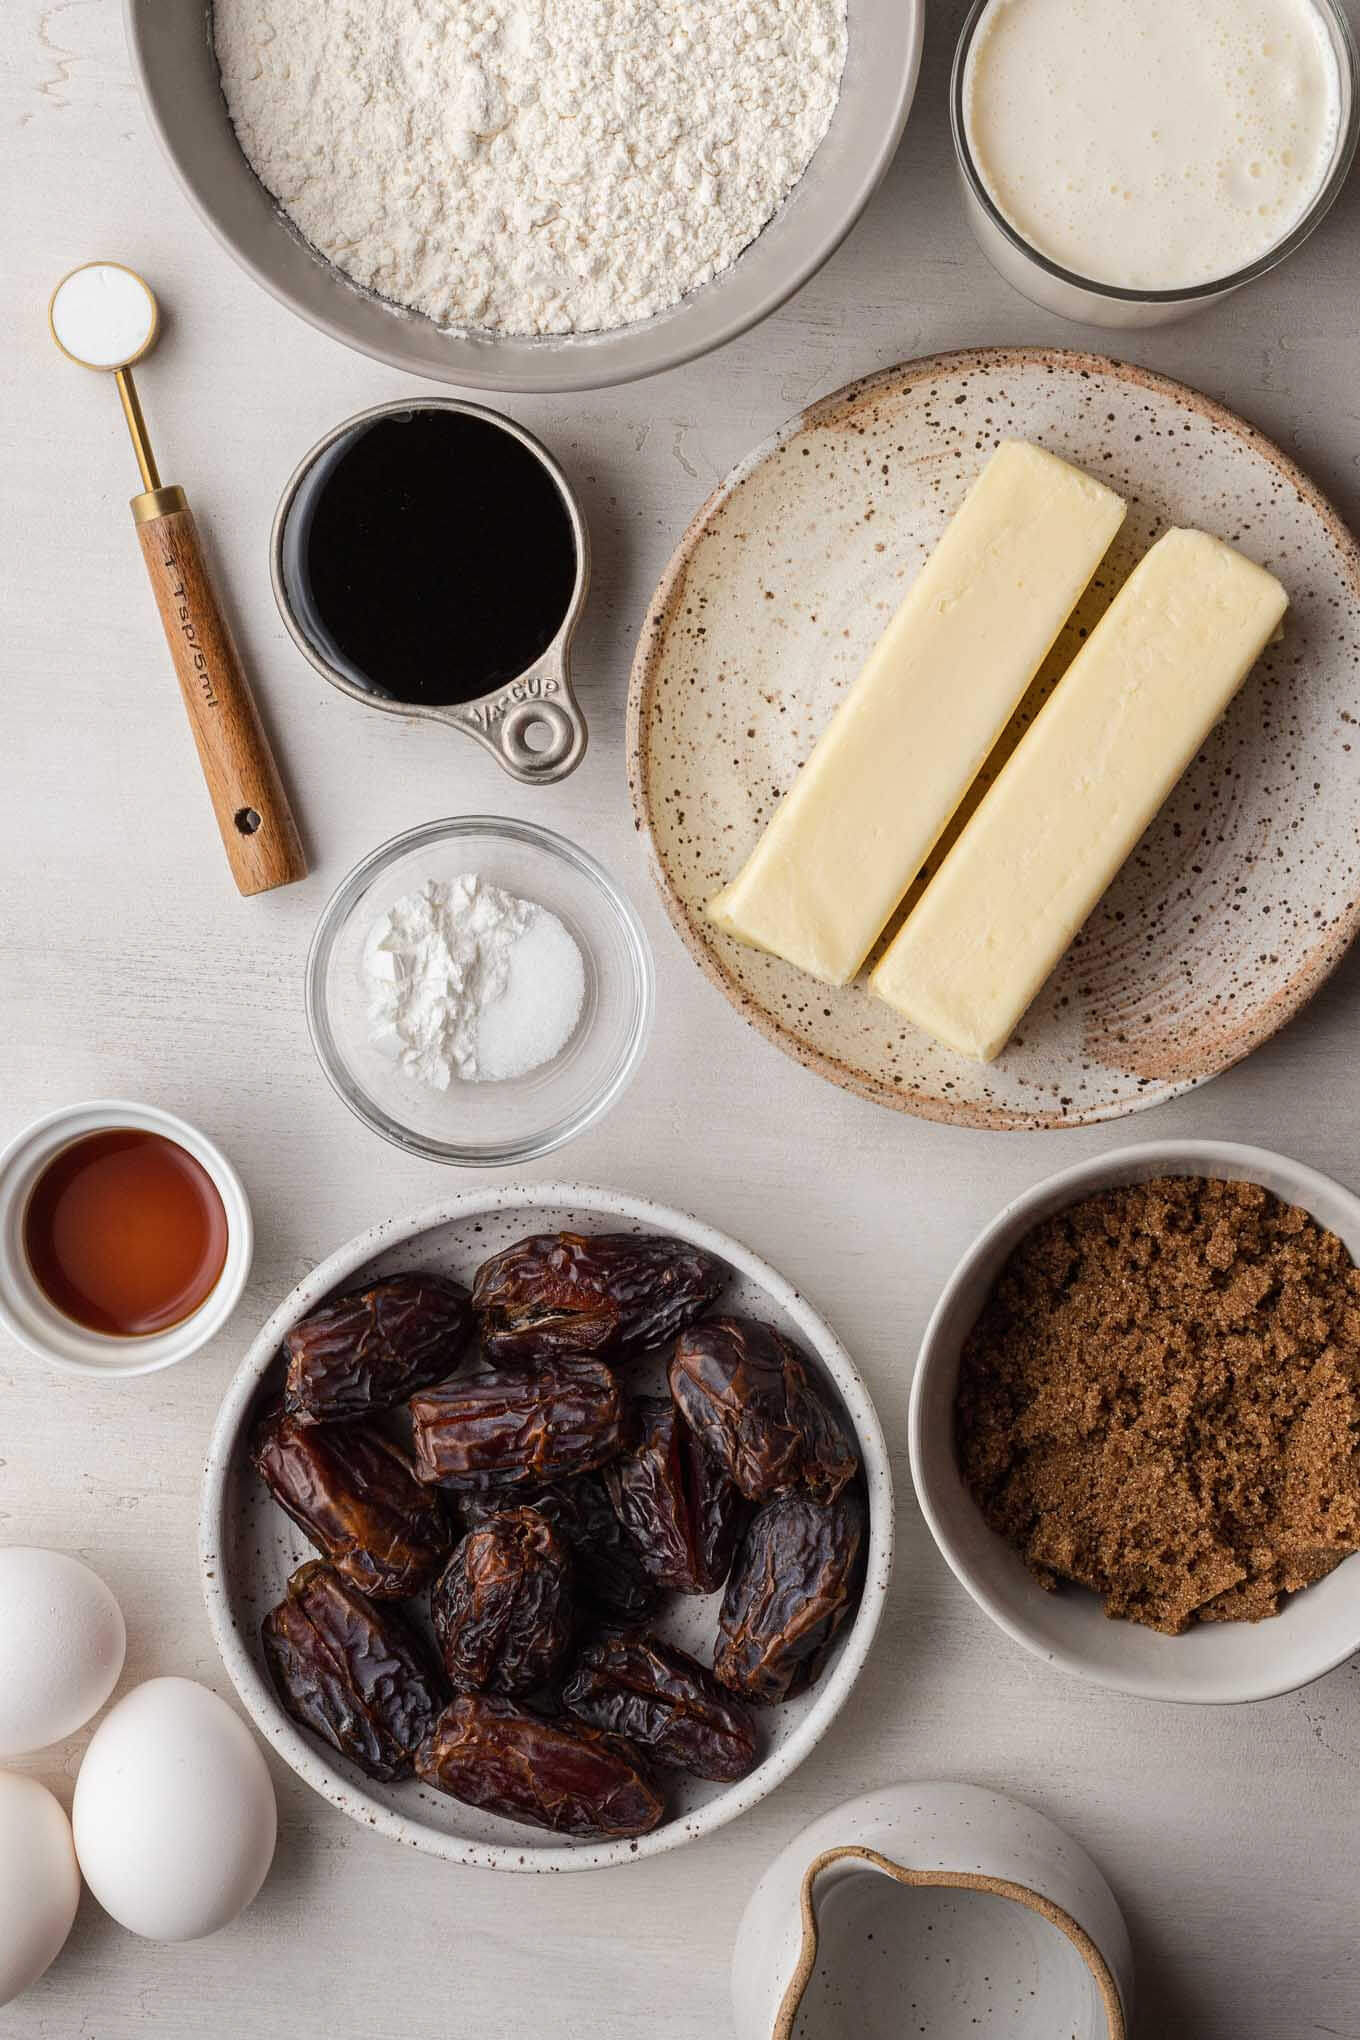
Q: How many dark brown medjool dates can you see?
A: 12